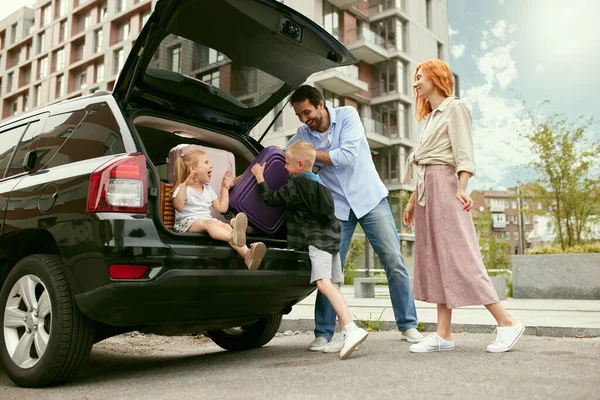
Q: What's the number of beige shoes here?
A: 2